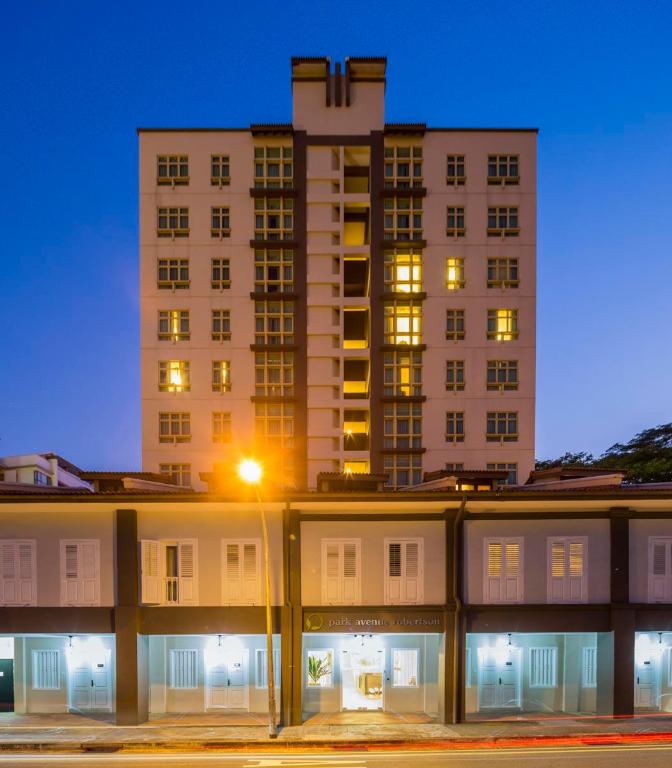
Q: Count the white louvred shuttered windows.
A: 9